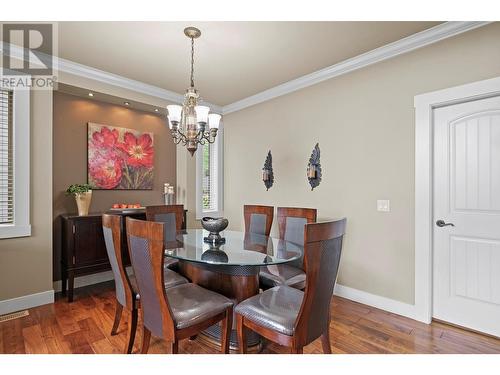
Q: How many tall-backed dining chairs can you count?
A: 6